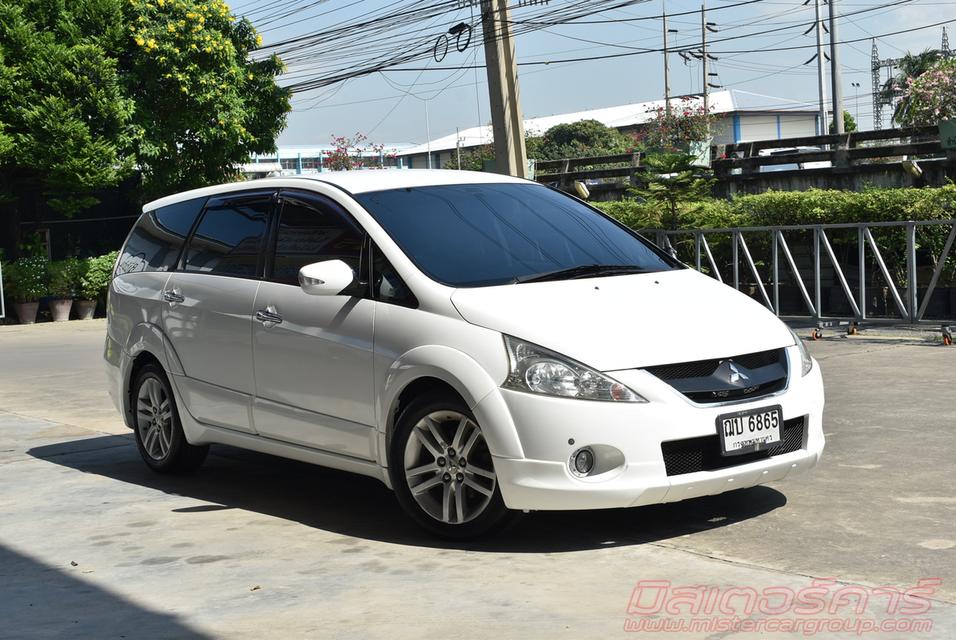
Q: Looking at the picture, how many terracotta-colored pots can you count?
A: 3